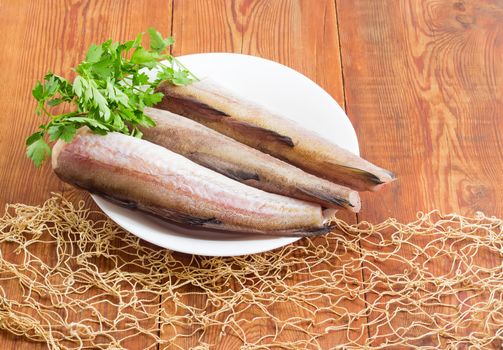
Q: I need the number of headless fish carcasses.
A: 3